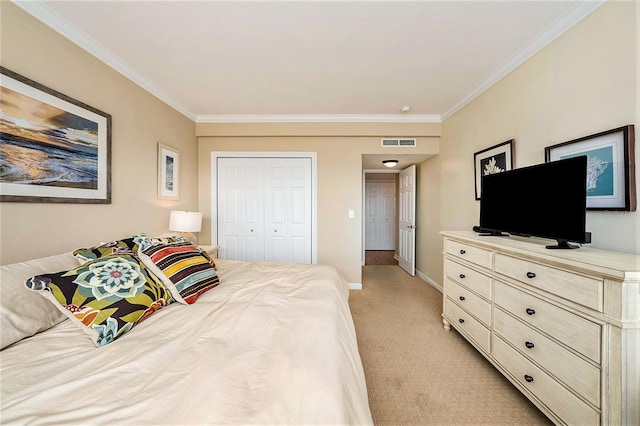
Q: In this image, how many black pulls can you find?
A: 8